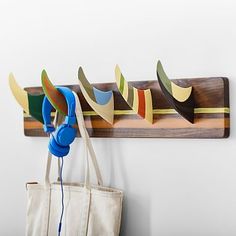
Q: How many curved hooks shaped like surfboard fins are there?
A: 5